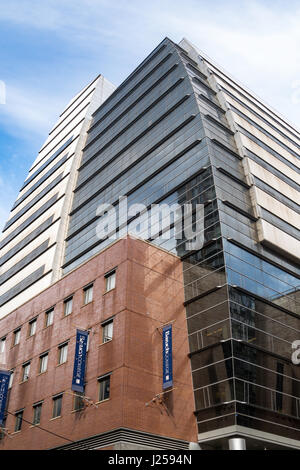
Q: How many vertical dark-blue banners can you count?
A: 3